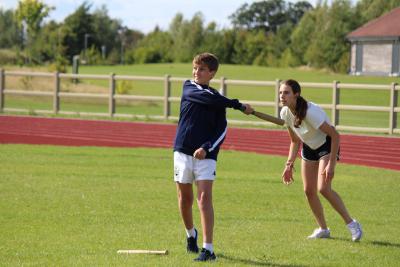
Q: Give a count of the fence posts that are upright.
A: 8